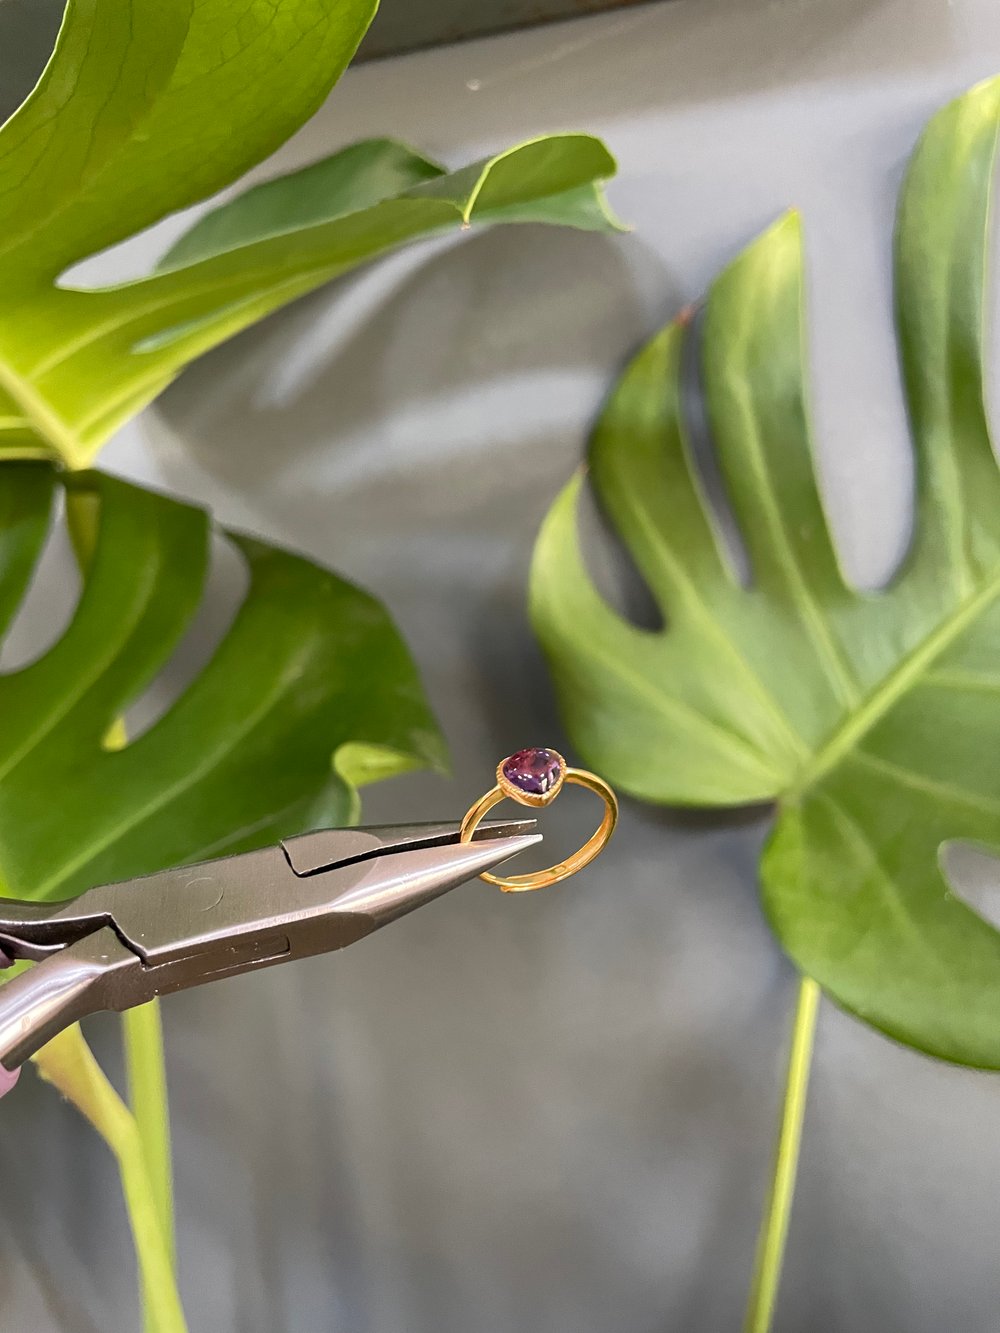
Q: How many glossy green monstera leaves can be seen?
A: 3